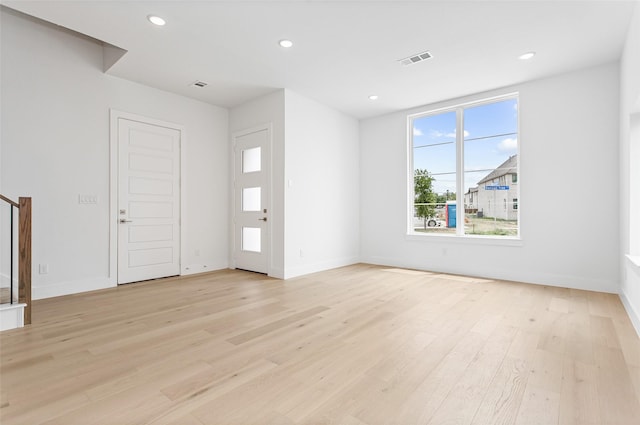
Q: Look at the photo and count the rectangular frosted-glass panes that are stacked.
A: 3